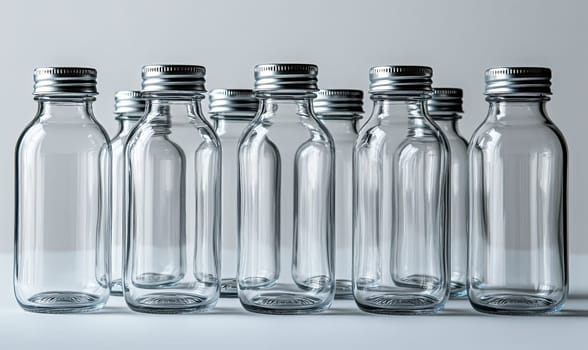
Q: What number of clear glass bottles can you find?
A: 9